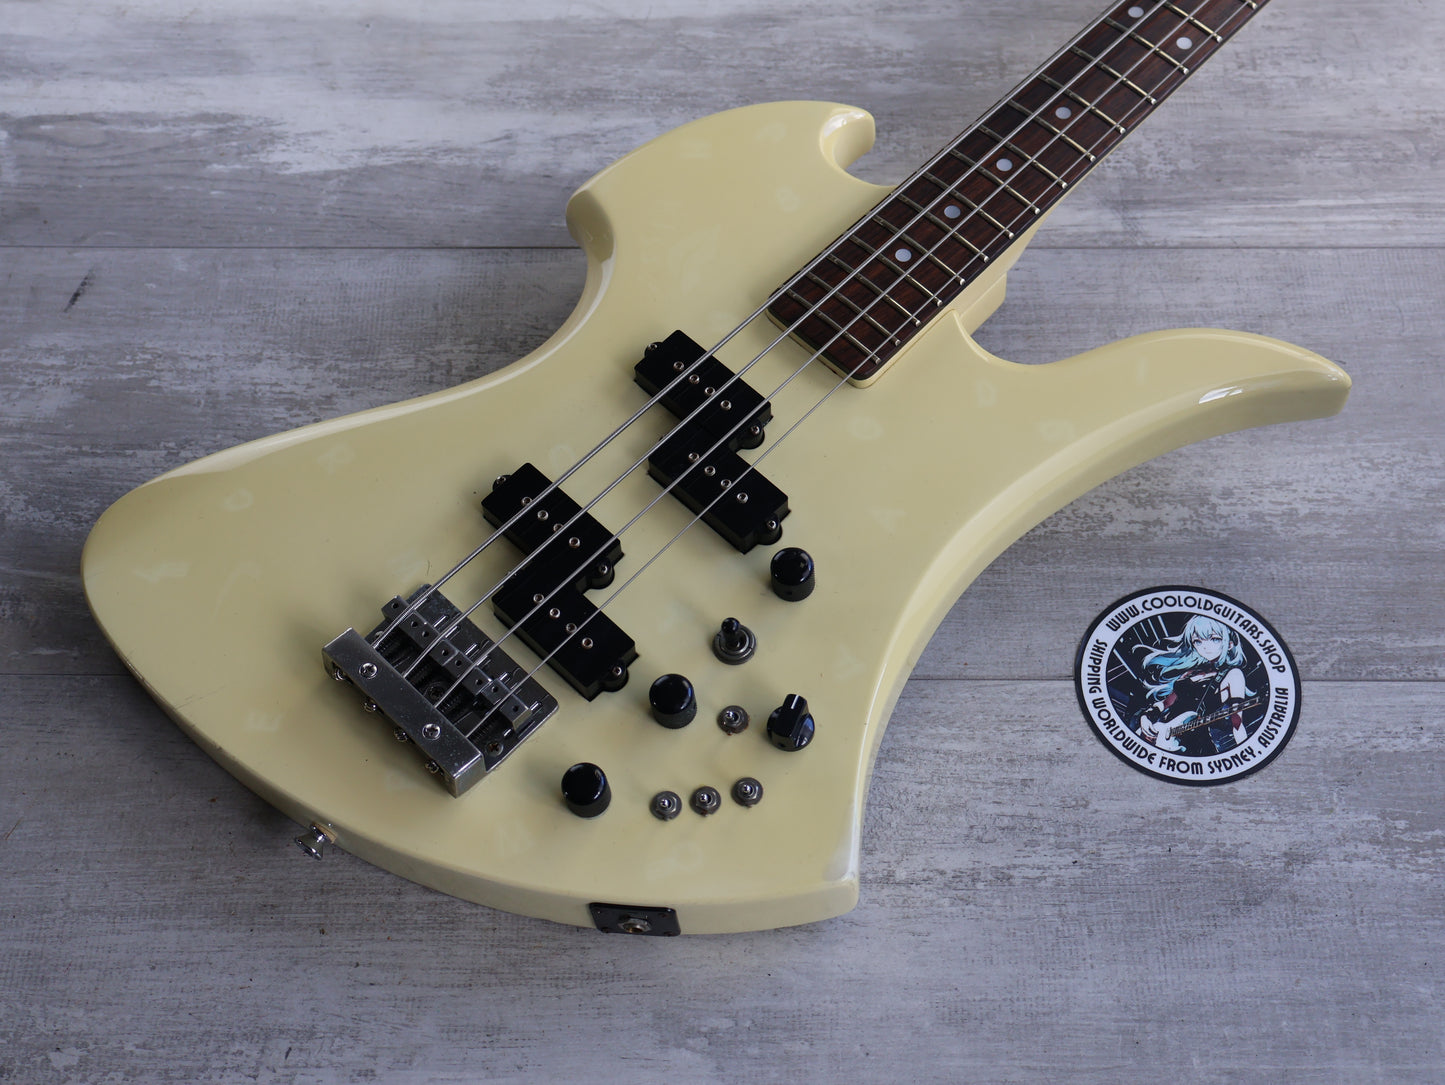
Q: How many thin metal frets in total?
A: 15